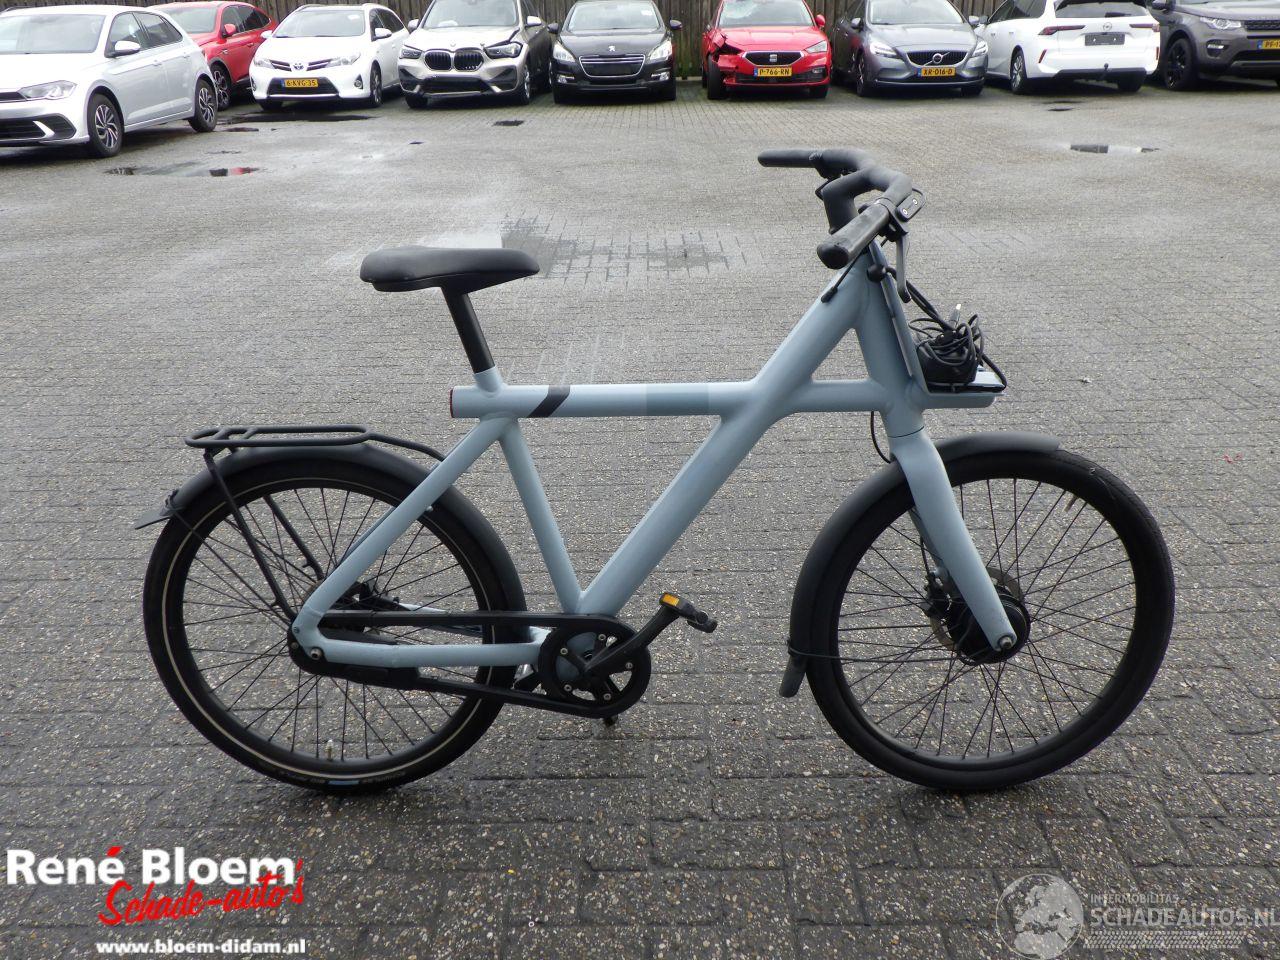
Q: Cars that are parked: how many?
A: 9